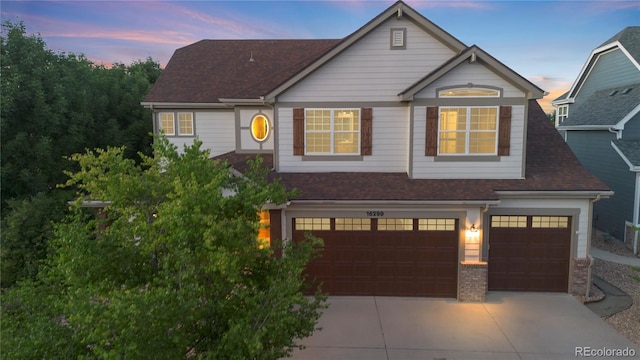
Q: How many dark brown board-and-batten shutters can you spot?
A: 4